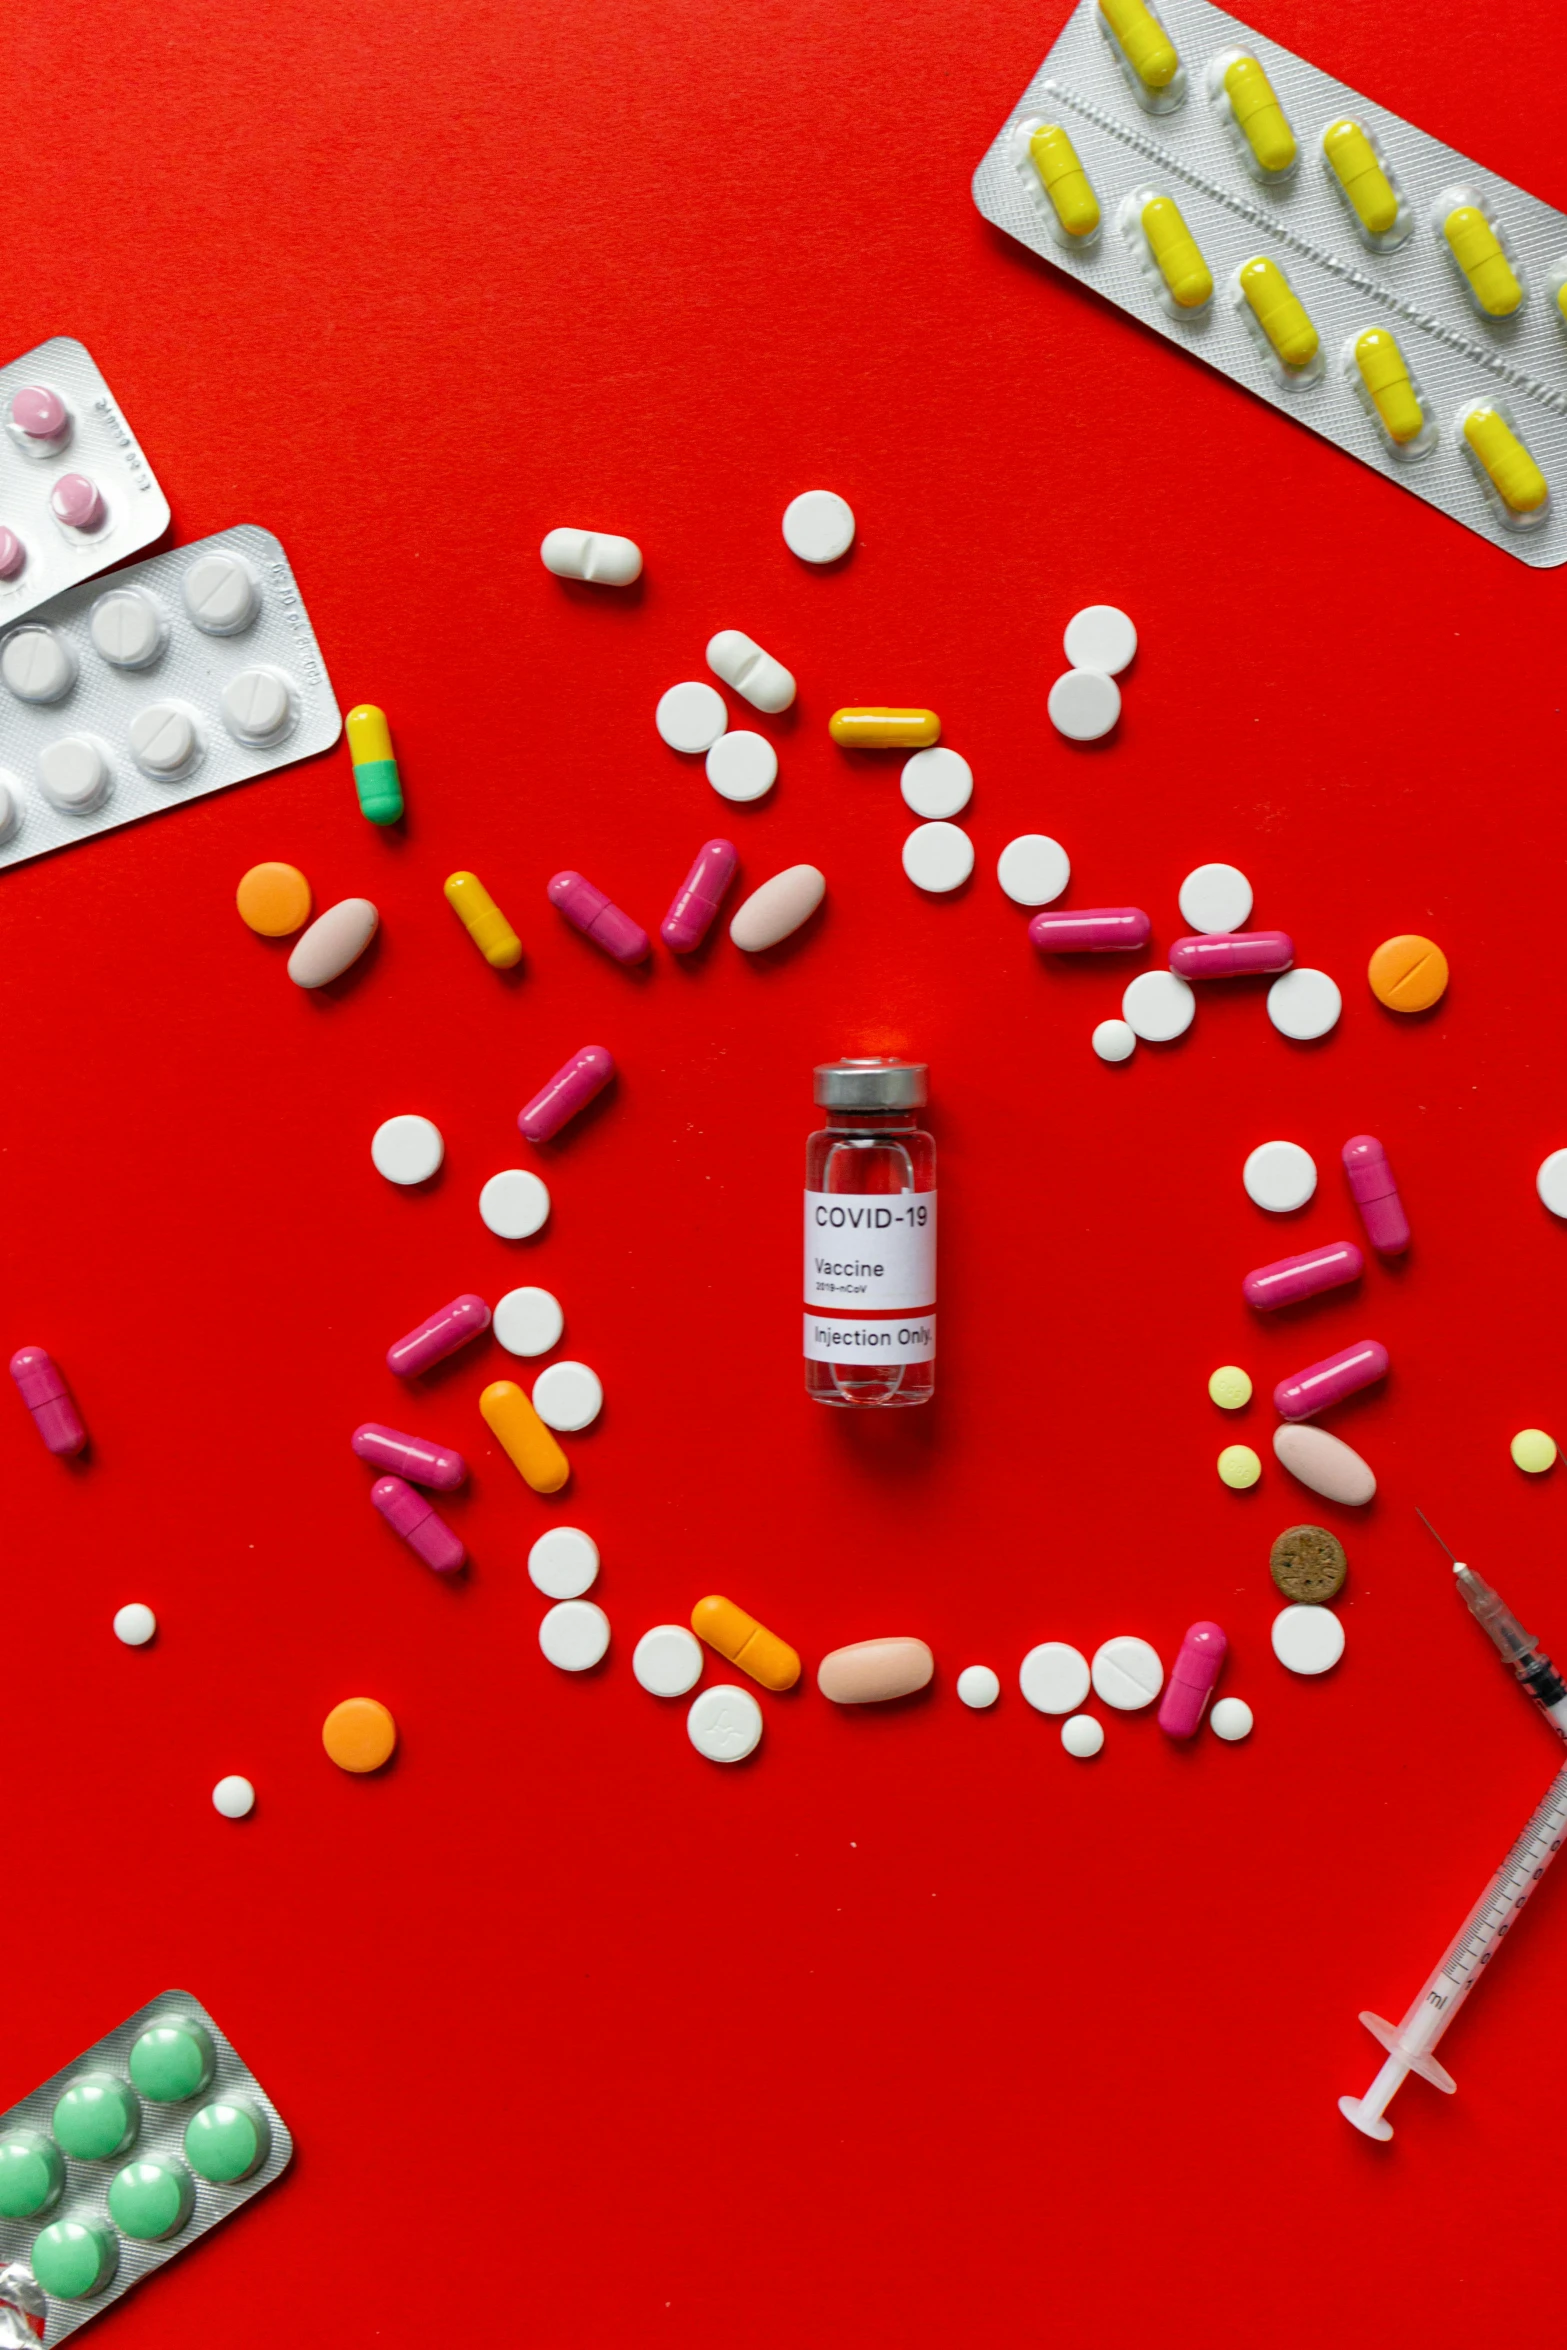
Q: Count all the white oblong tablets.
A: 2